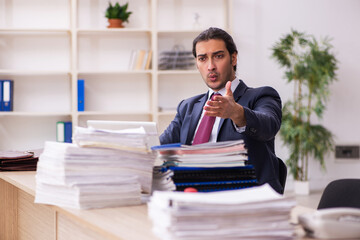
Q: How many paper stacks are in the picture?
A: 3